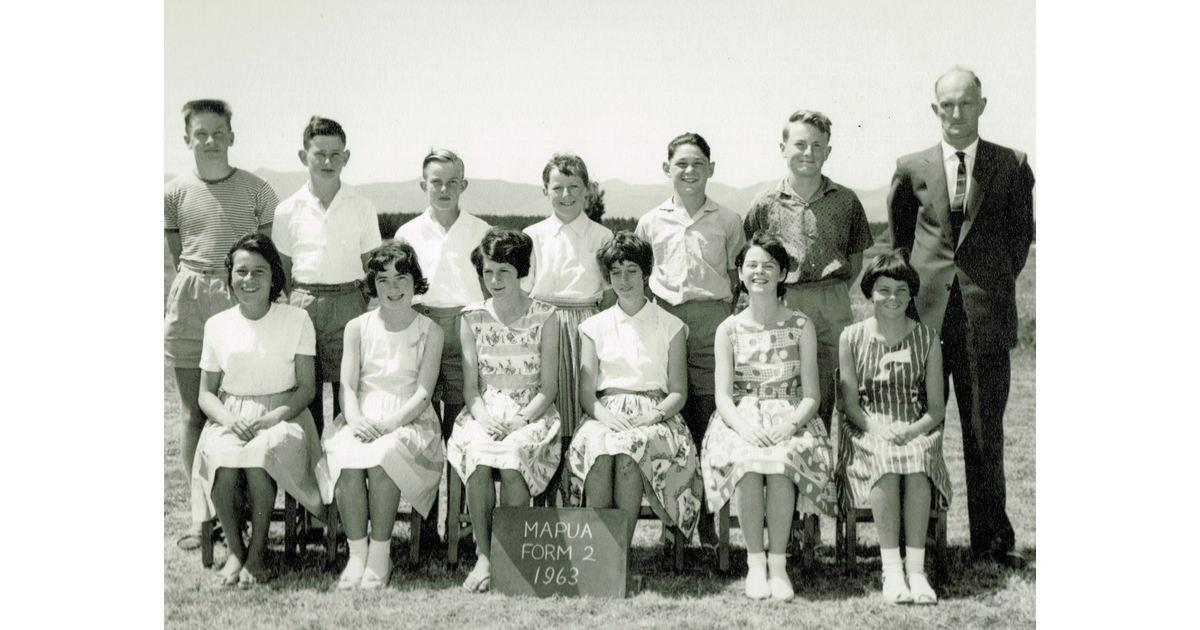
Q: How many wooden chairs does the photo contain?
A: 6